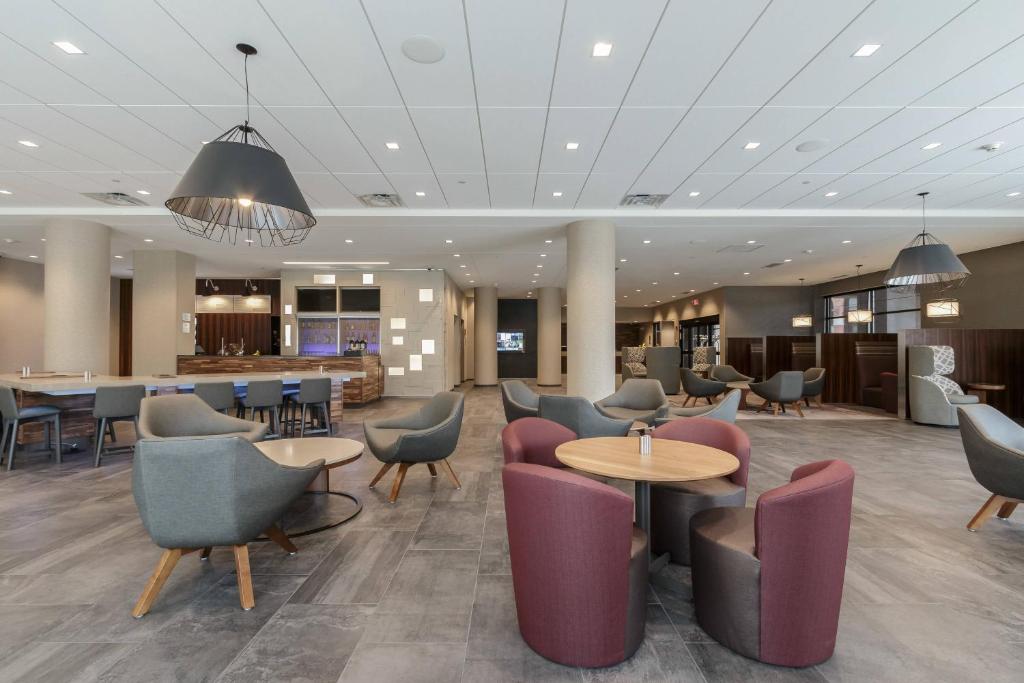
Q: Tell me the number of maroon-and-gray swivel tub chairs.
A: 4